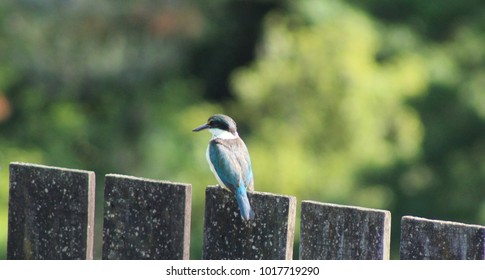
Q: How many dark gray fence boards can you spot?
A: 5